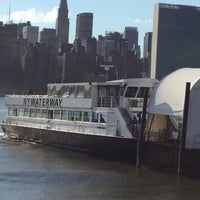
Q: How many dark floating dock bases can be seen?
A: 1